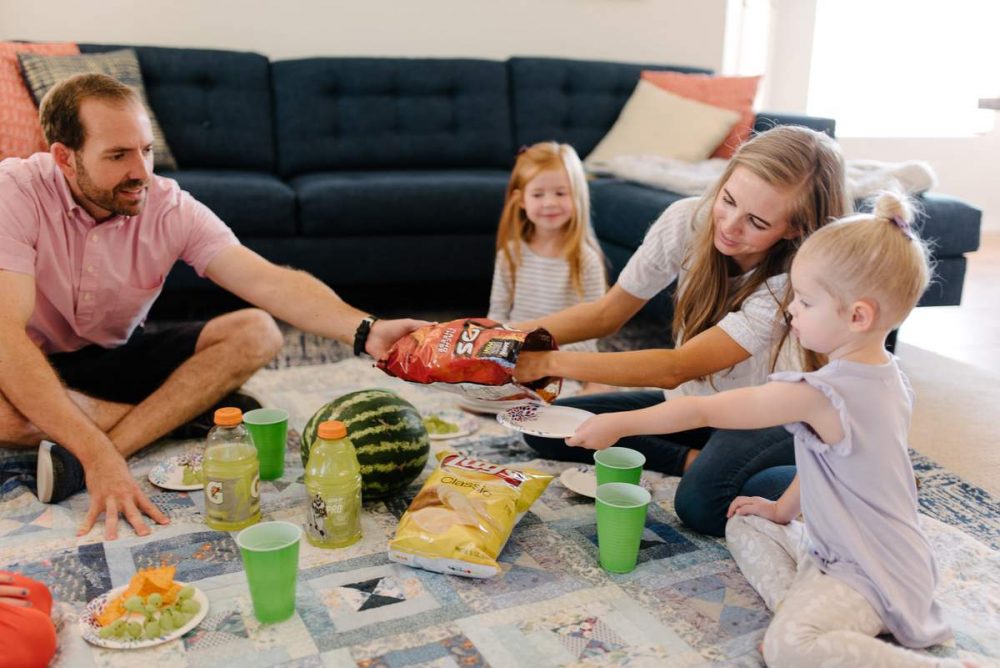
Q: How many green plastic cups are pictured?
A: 4